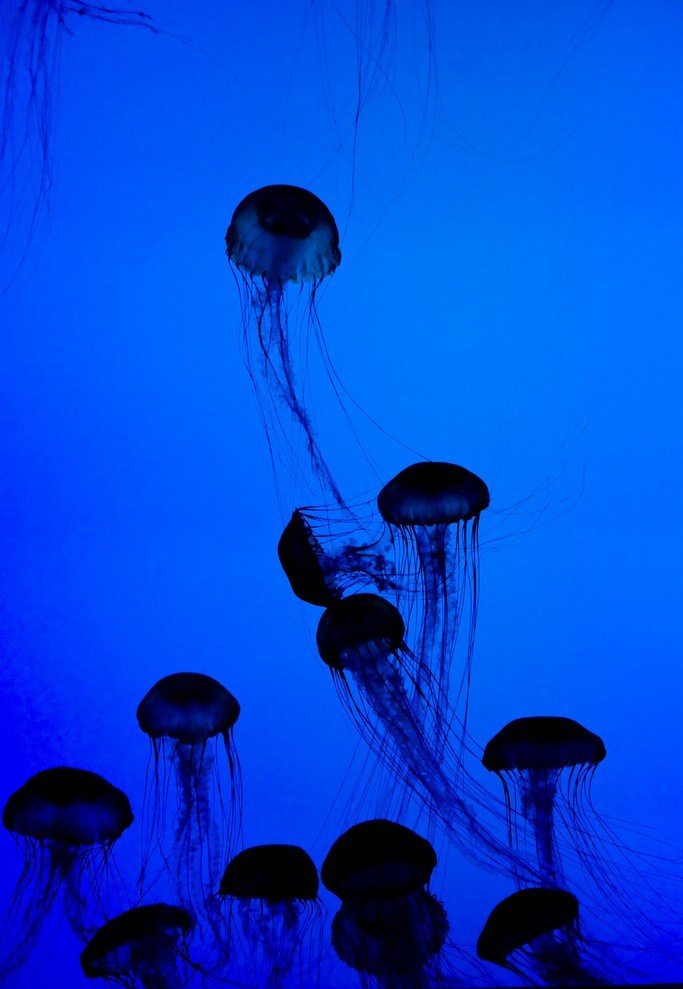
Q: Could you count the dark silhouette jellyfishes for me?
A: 11